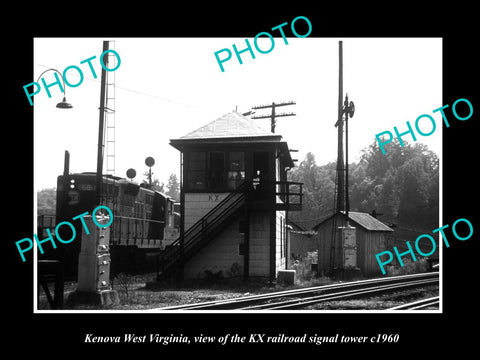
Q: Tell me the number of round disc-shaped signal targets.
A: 2